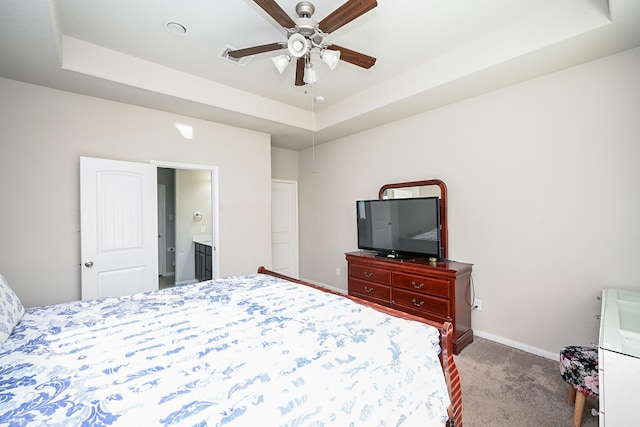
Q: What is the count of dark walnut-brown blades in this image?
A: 5